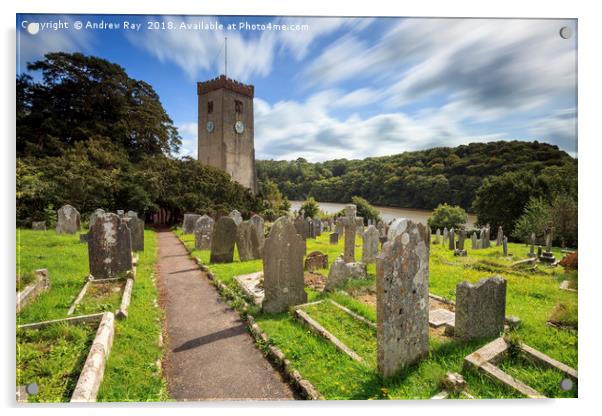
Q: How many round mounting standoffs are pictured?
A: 4